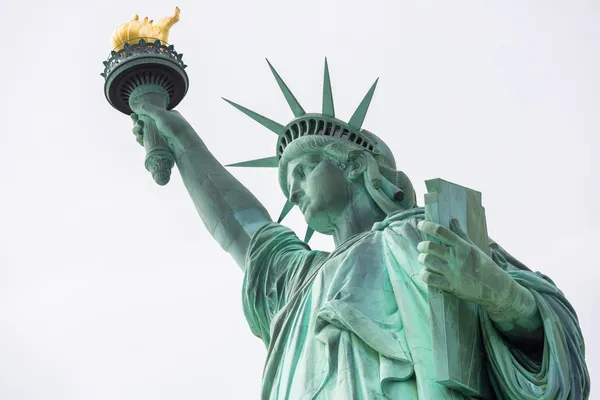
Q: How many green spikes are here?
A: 7